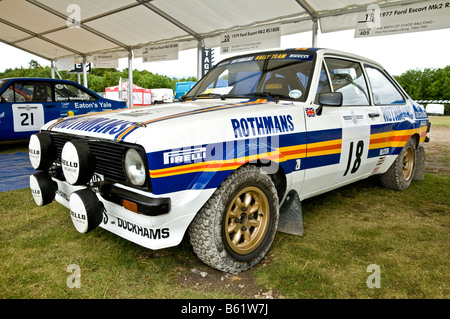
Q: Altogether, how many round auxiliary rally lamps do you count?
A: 4